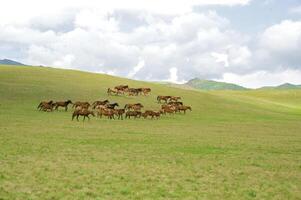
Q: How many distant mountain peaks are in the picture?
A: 3